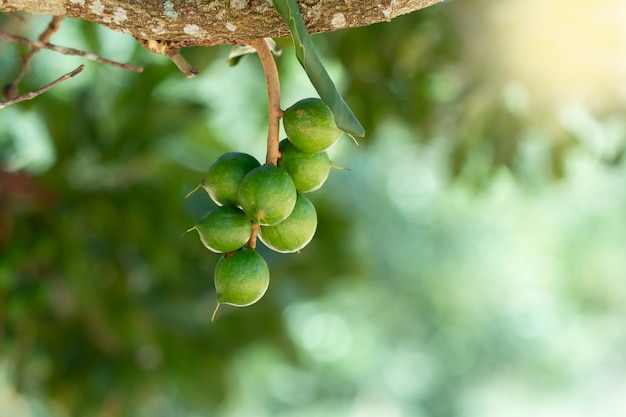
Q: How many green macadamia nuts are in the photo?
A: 7